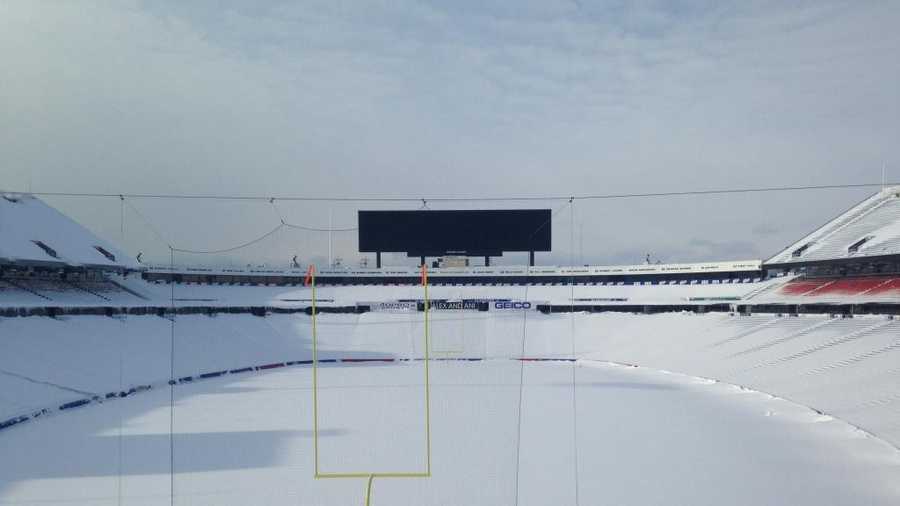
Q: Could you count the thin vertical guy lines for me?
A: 4